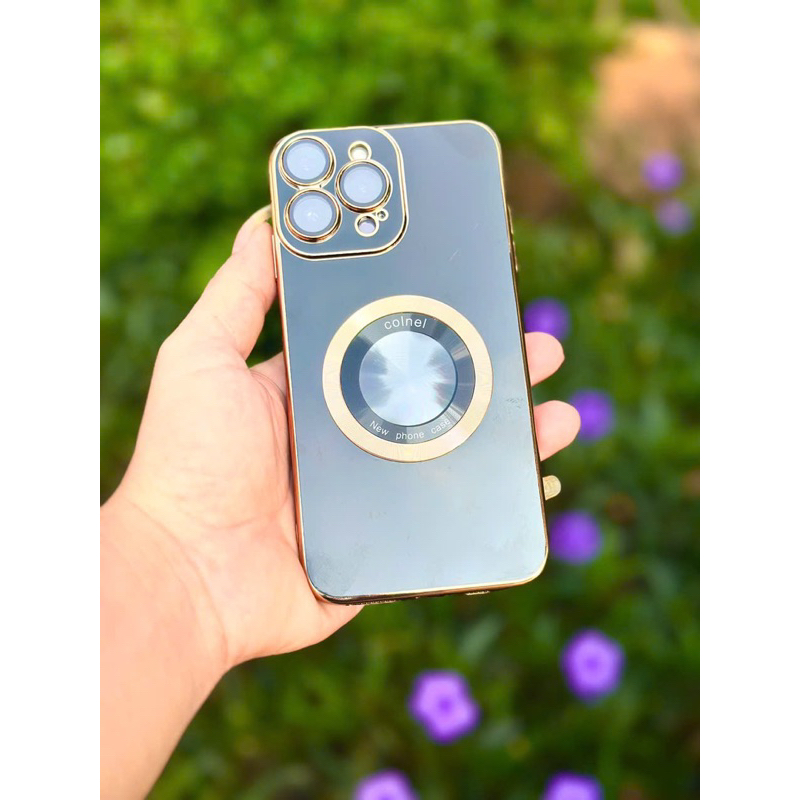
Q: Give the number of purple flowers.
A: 9